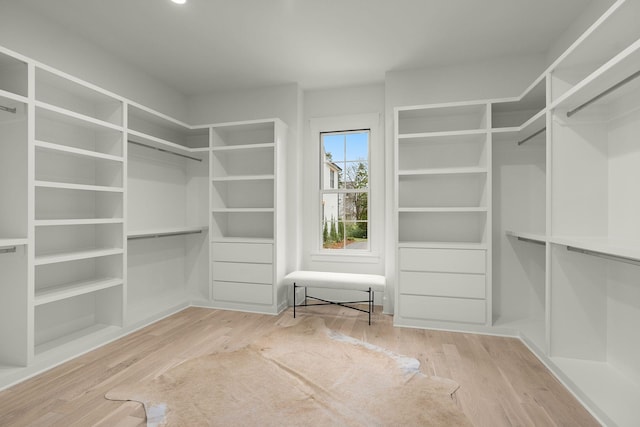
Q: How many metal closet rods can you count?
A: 8